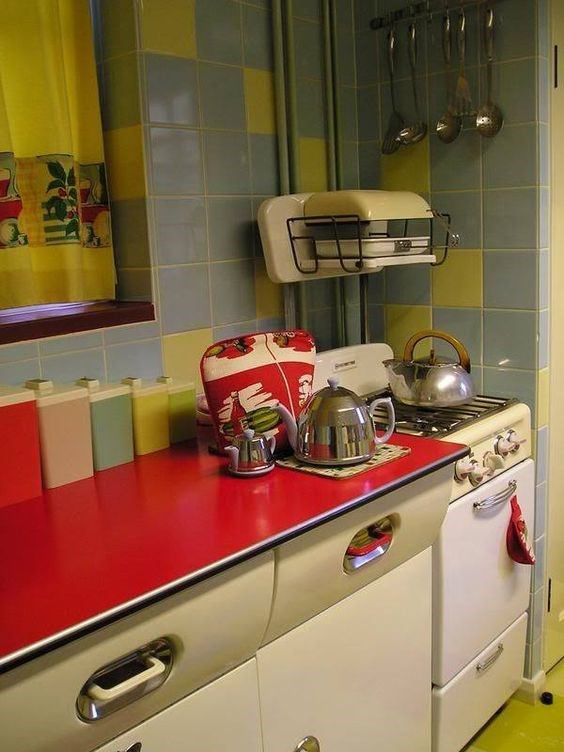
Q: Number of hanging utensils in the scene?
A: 5